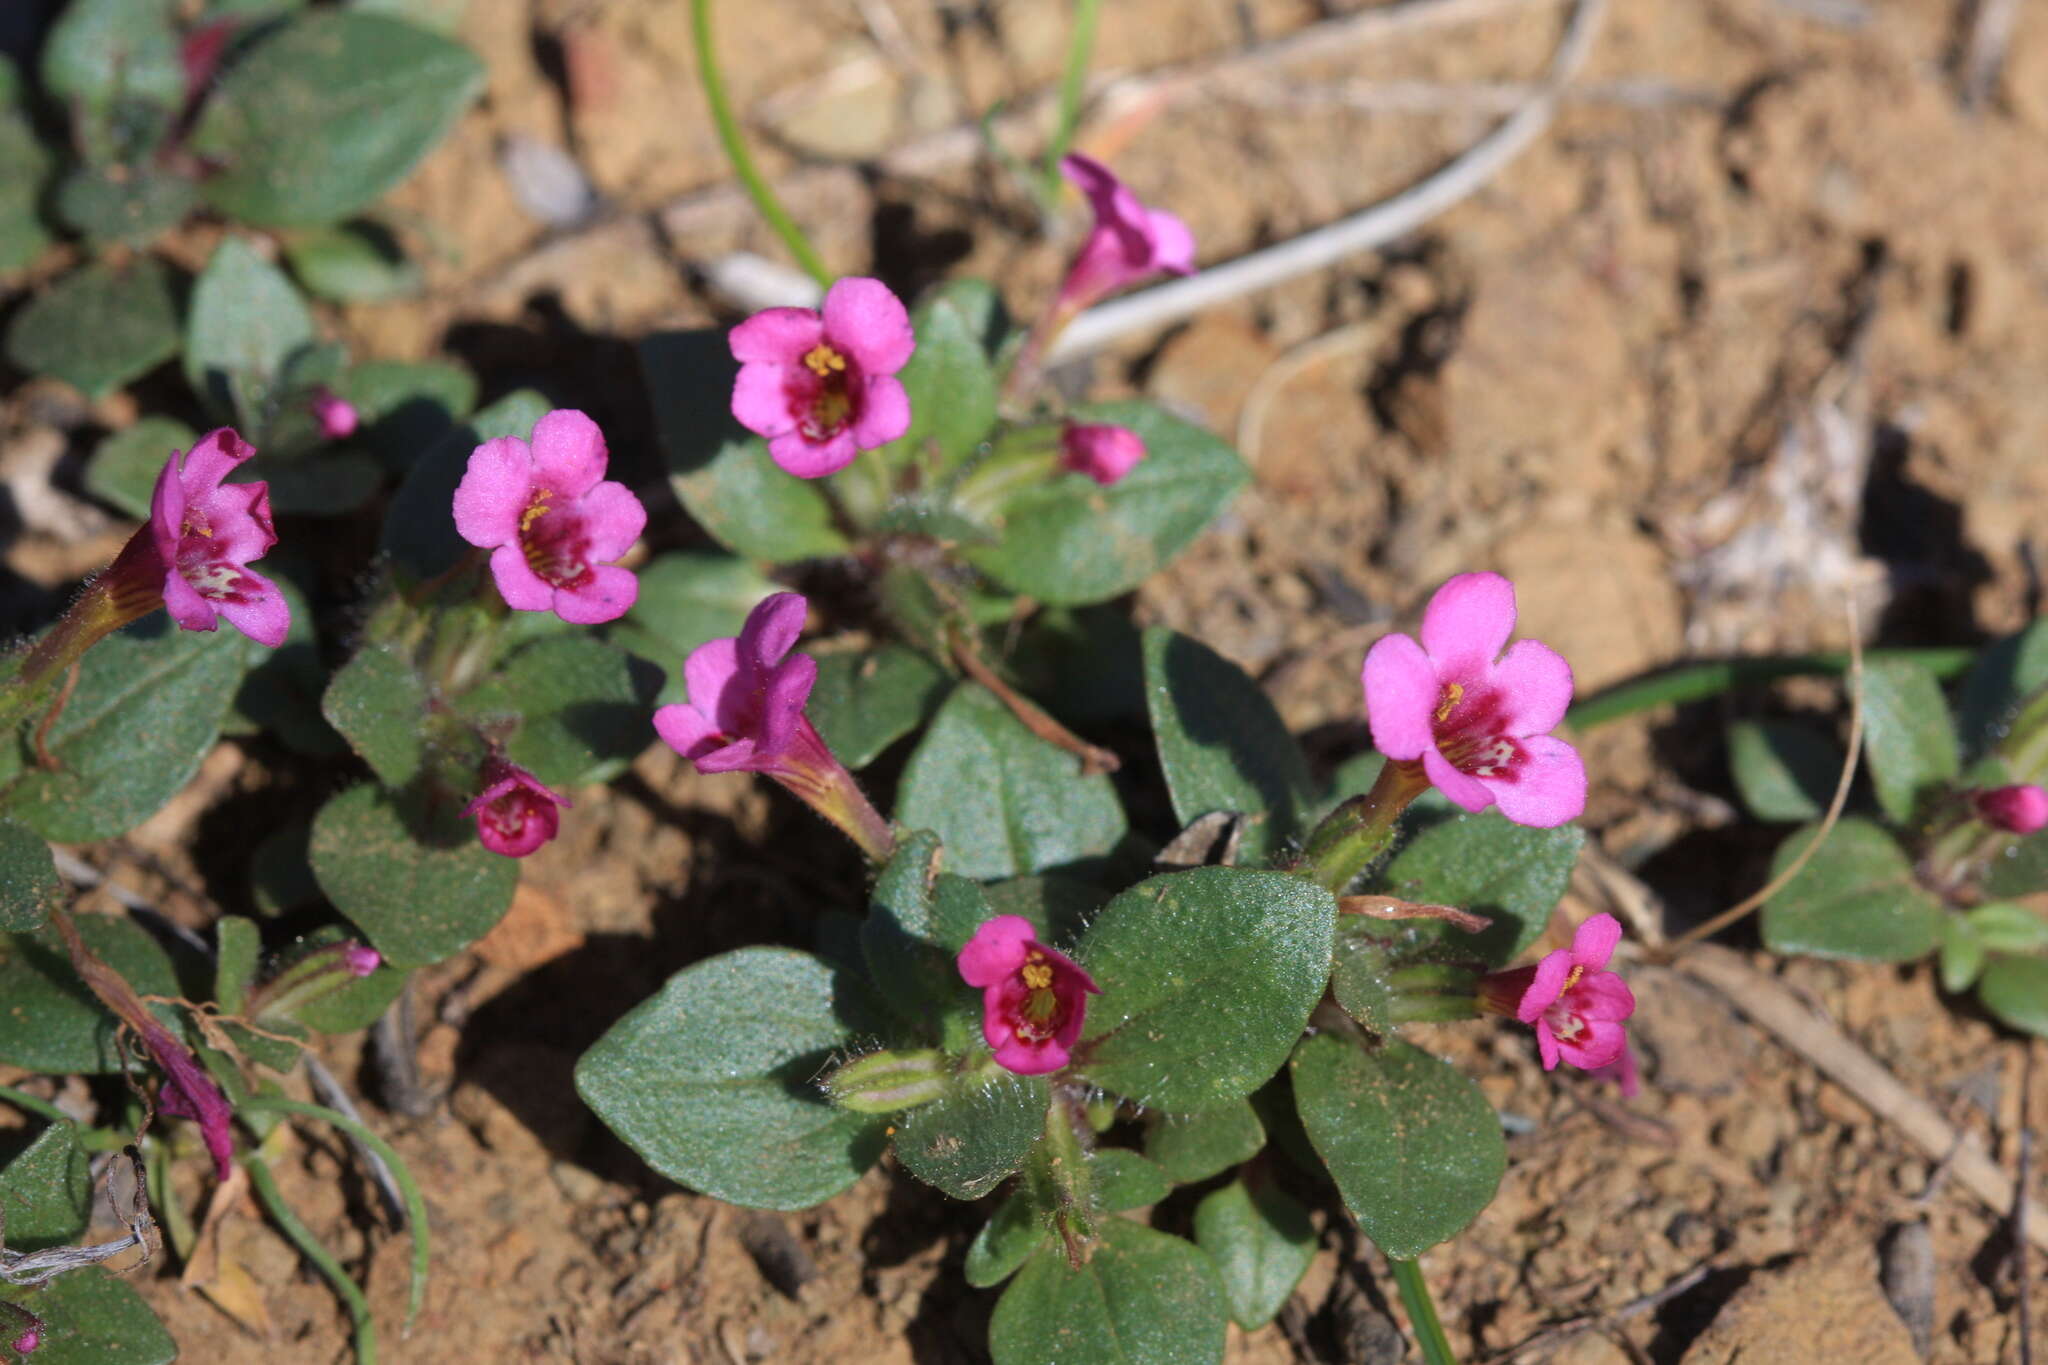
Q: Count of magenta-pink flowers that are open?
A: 9